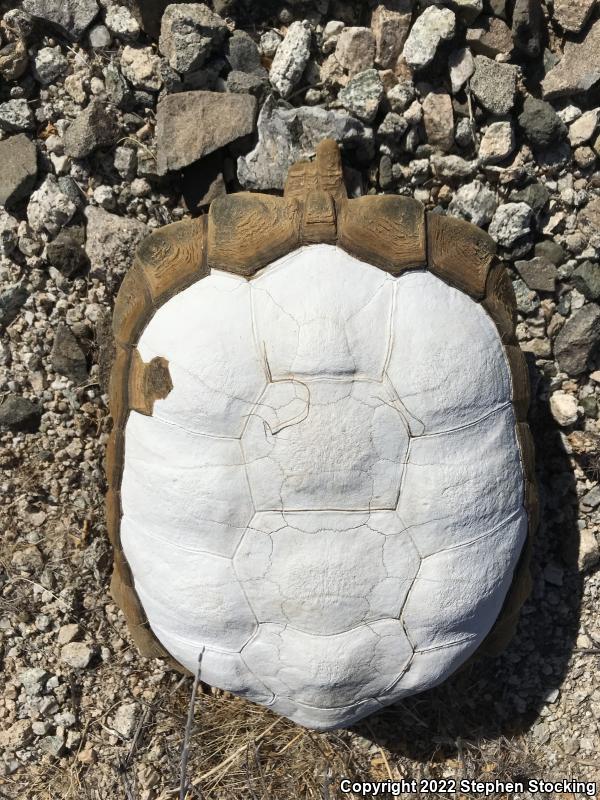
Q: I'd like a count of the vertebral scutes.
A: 5